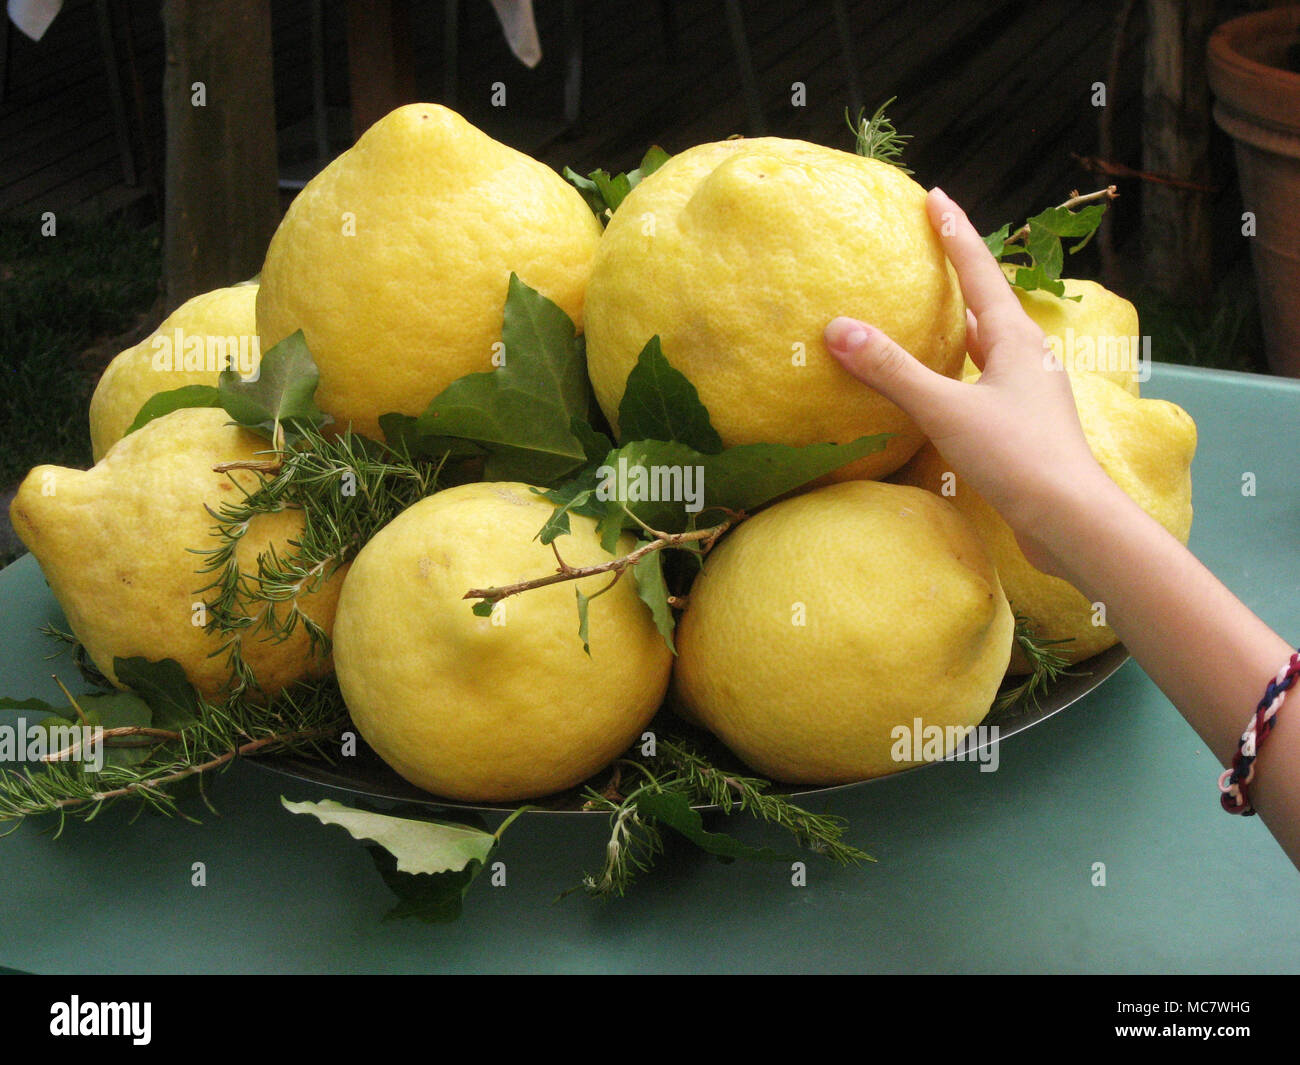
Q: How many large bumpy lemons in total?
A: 8